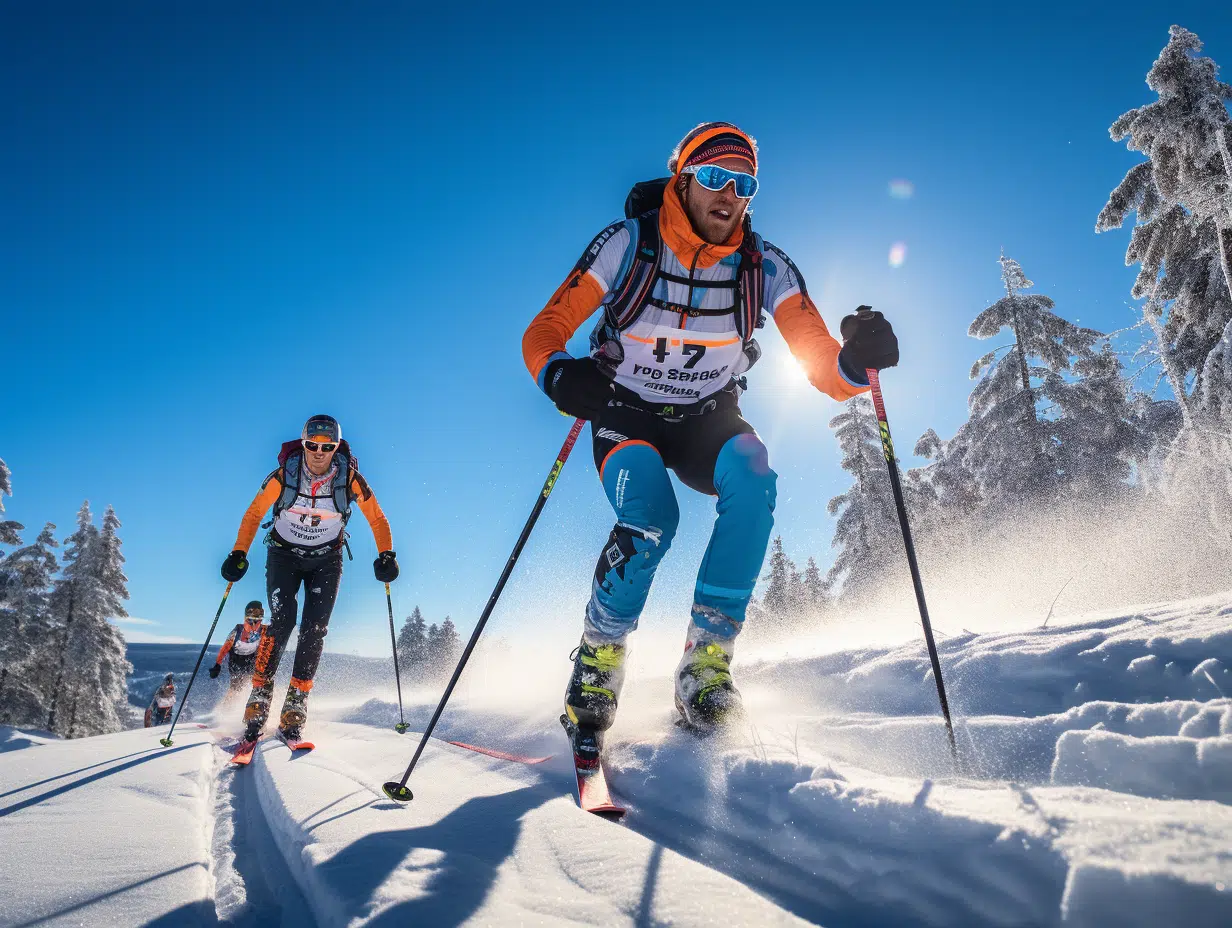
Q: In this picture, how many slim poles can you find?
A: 4